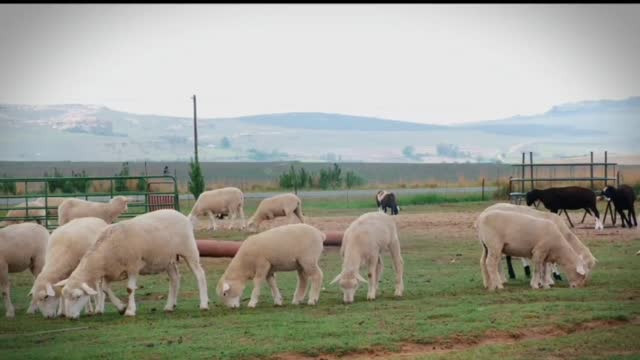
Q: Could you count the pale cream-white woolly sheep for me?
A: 11